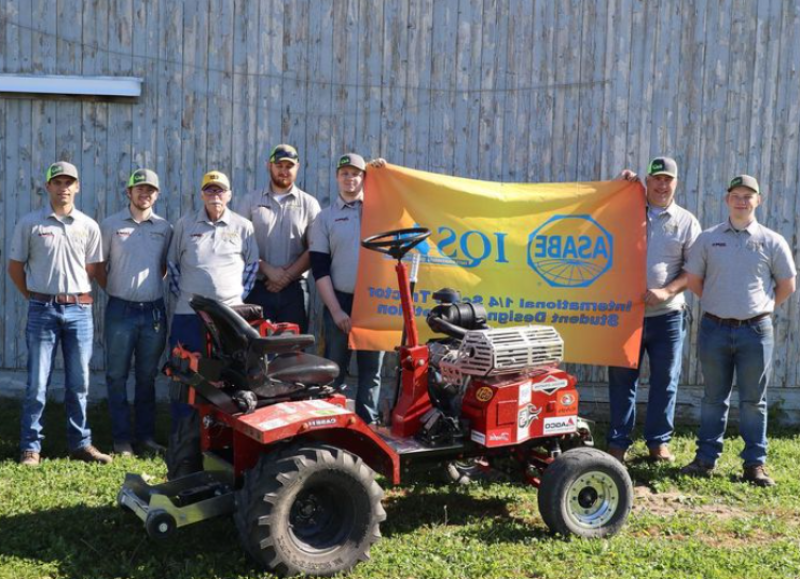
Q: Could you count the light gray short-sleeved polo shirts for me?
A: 7